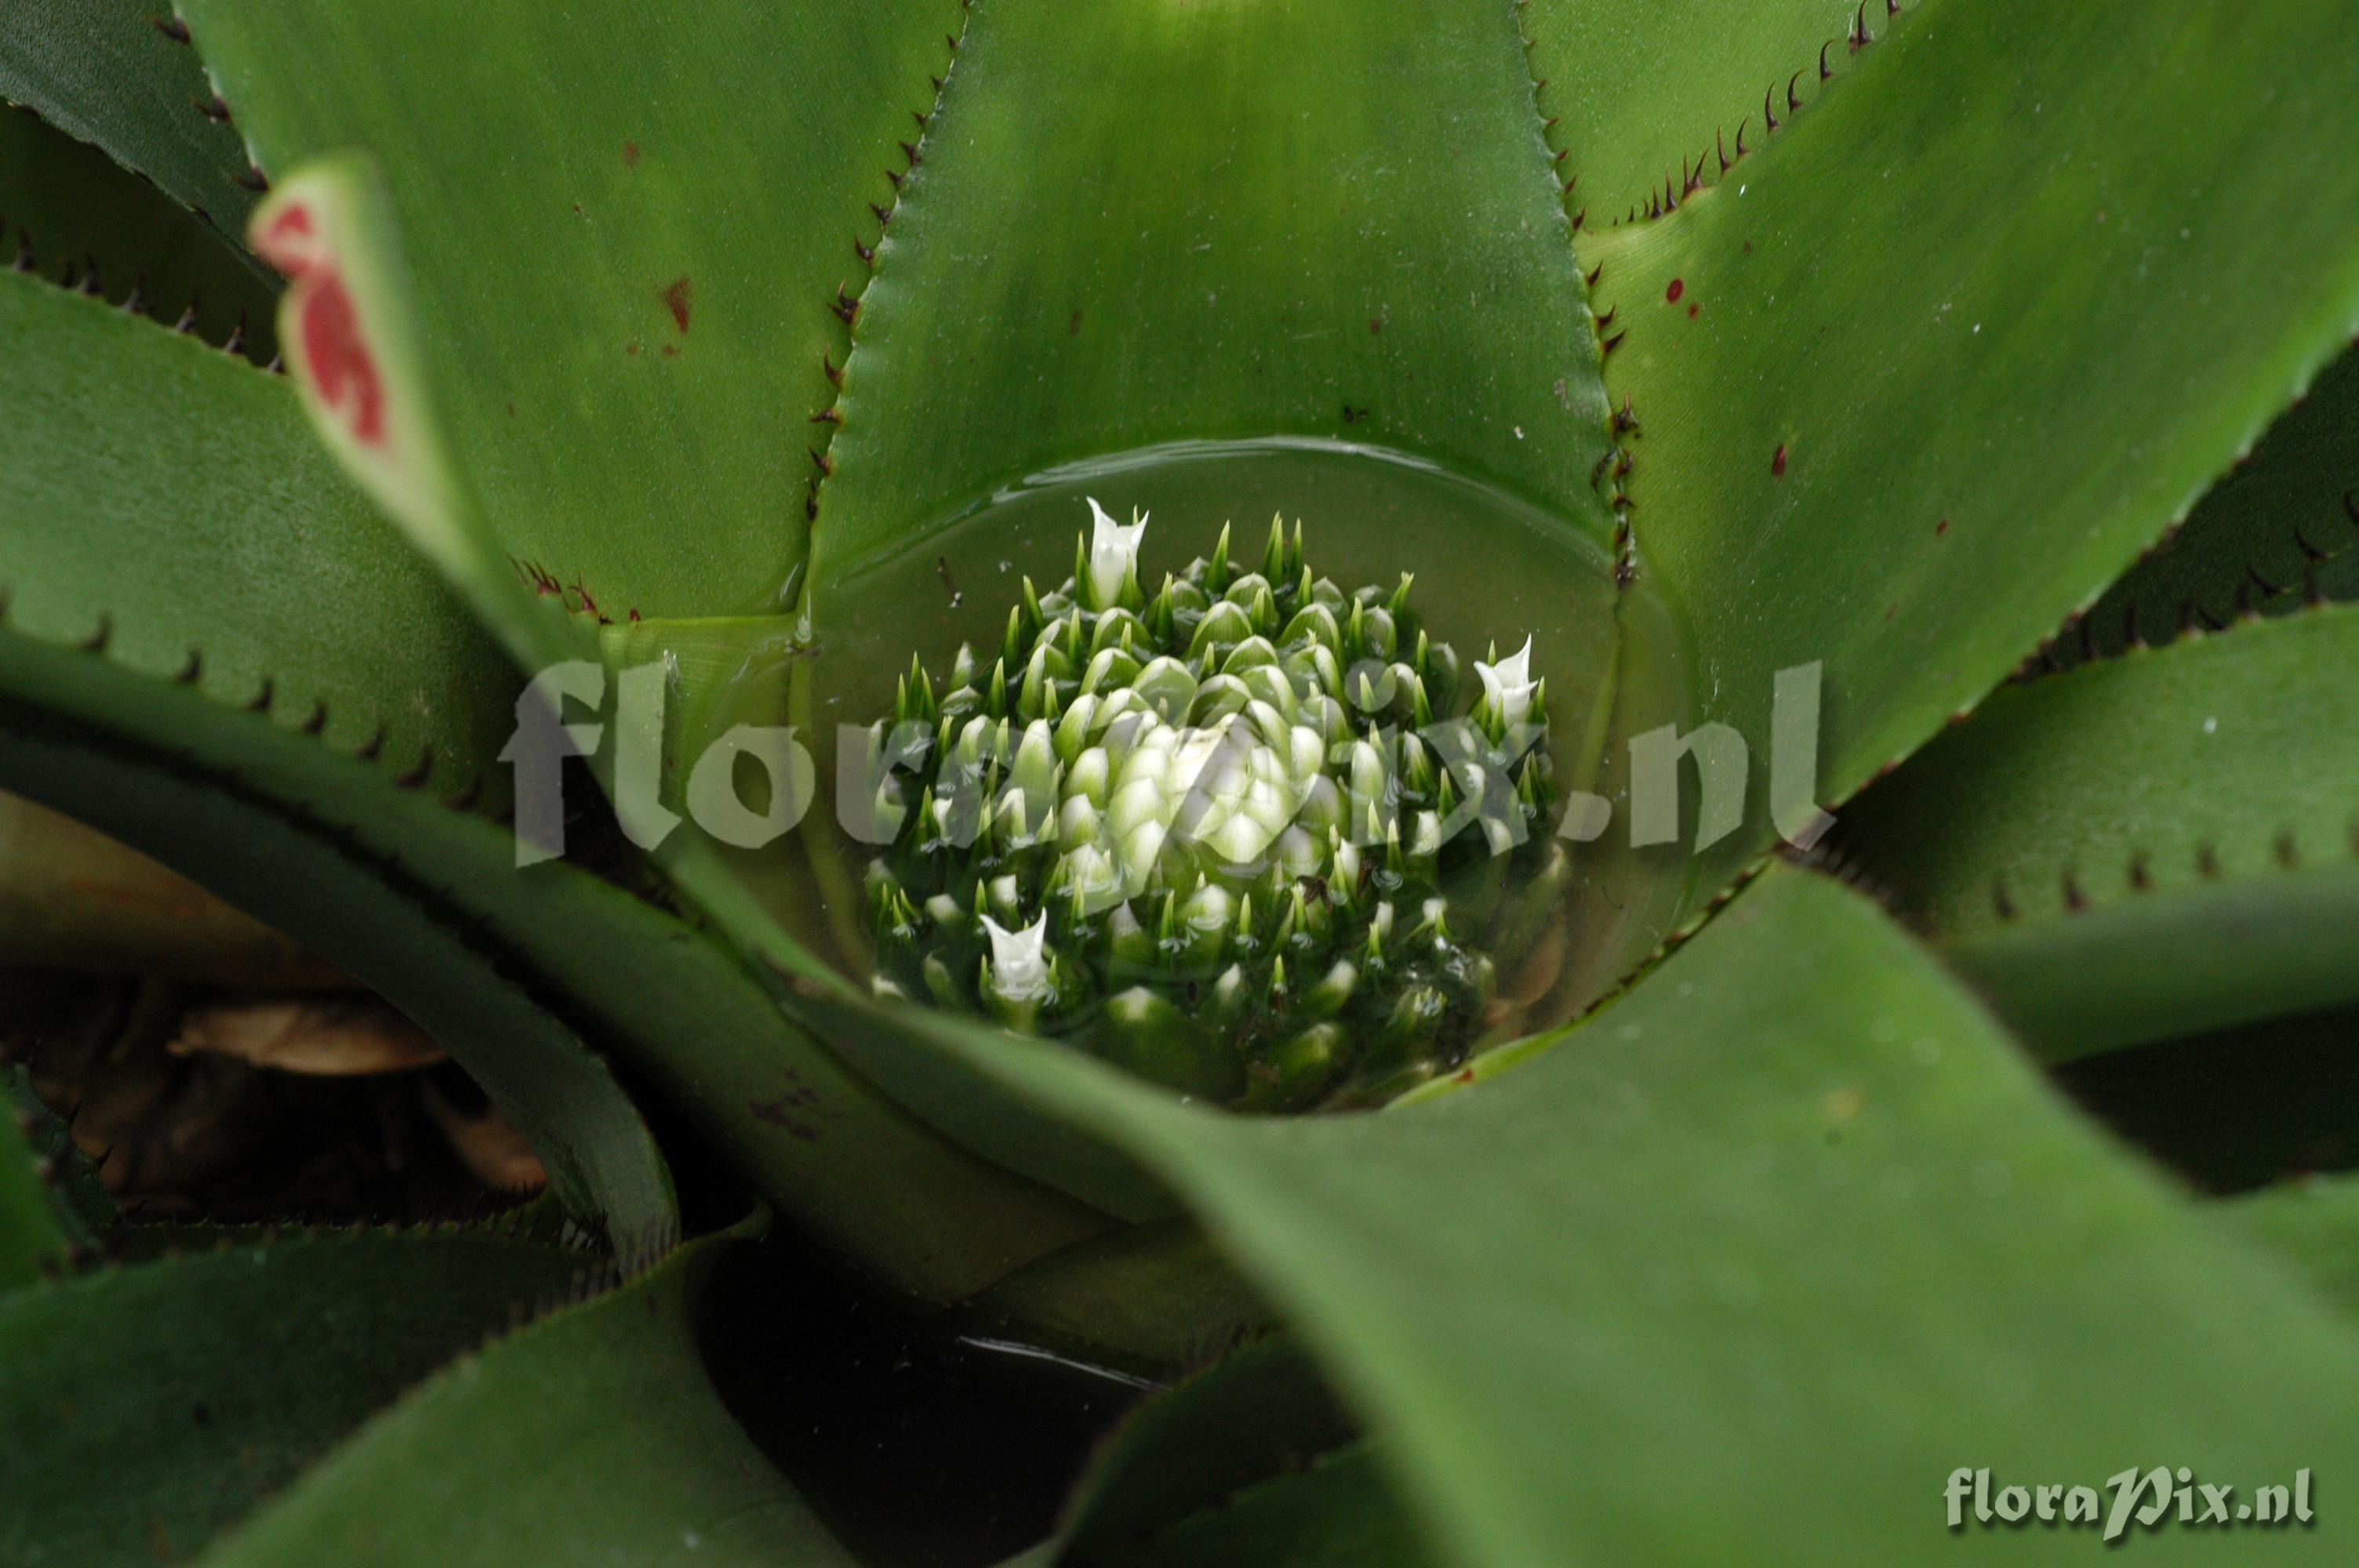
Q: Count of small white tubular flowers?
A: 3